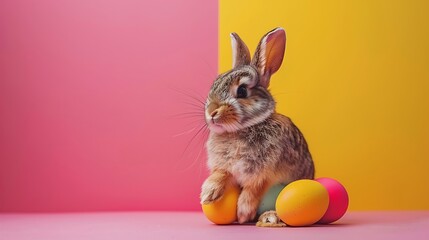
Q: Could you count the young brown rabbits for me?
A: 1